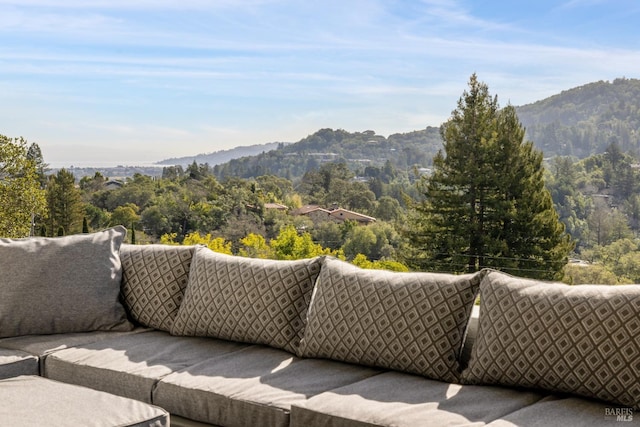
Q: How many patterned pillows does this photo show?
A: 4